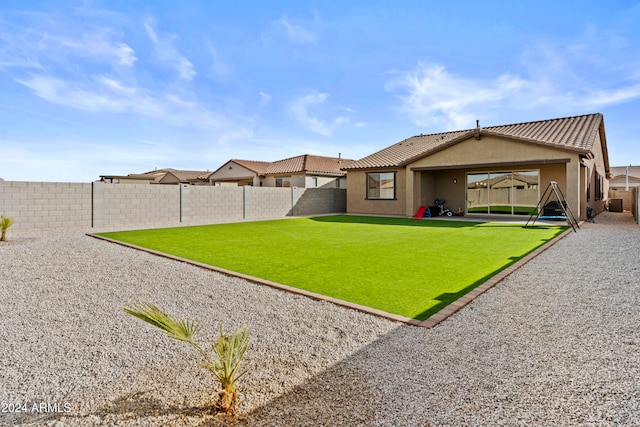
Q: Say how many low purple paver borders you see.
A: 0